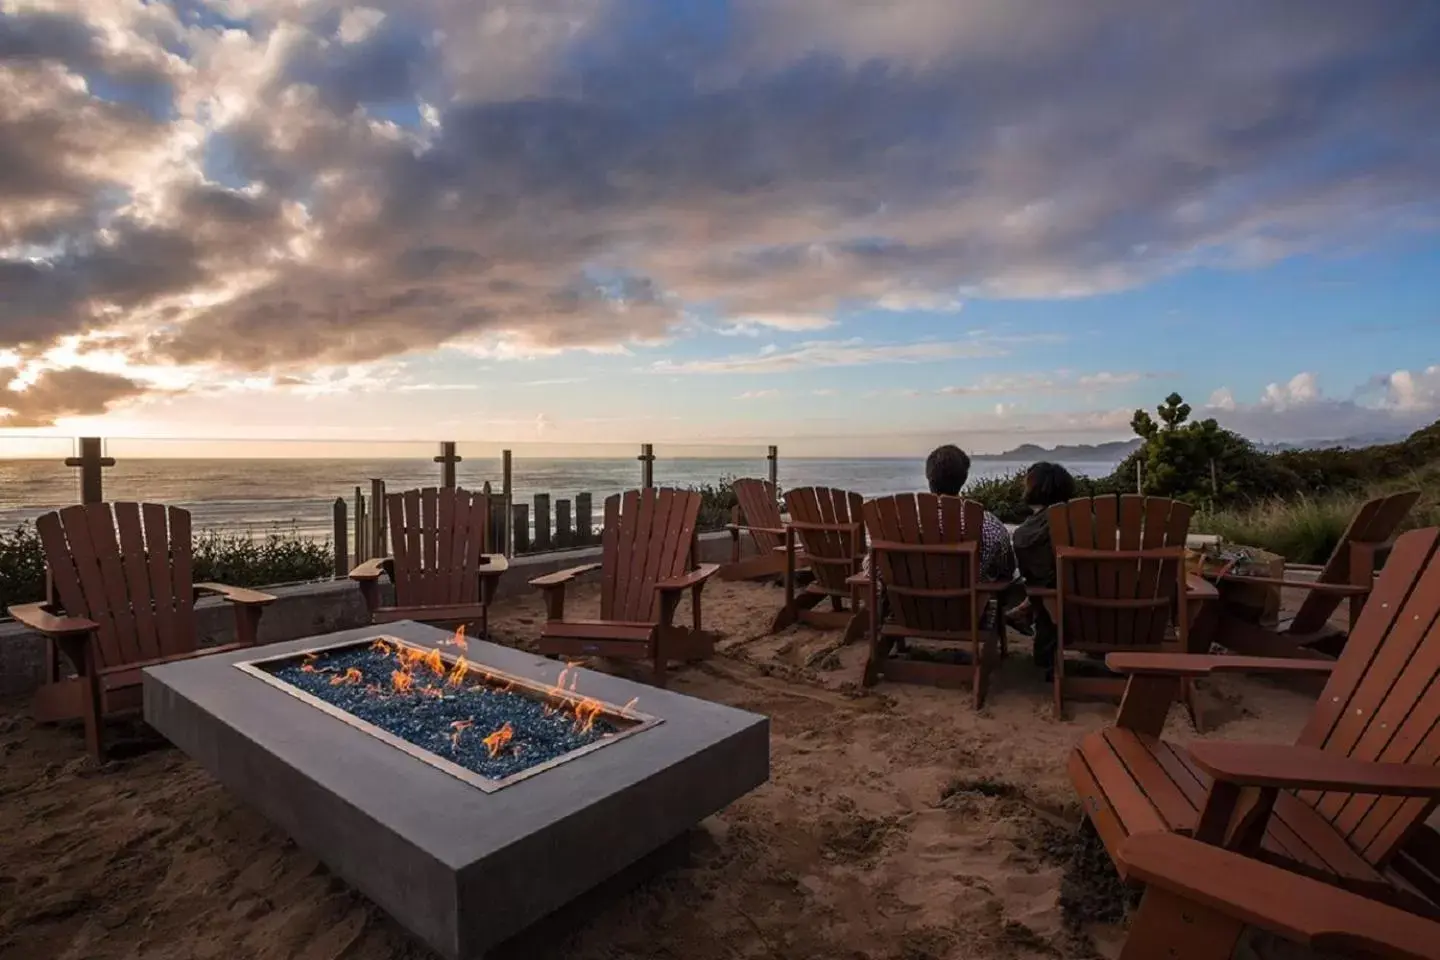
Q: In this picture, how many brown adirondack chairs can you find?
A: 10